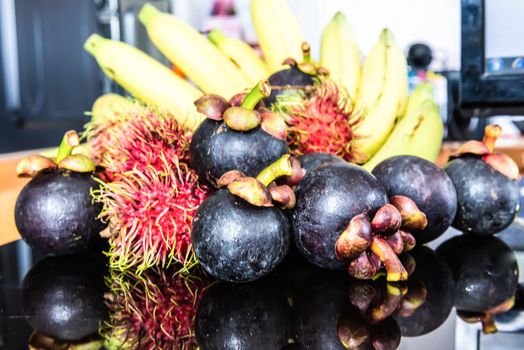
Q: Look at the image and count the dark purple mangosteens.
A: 8